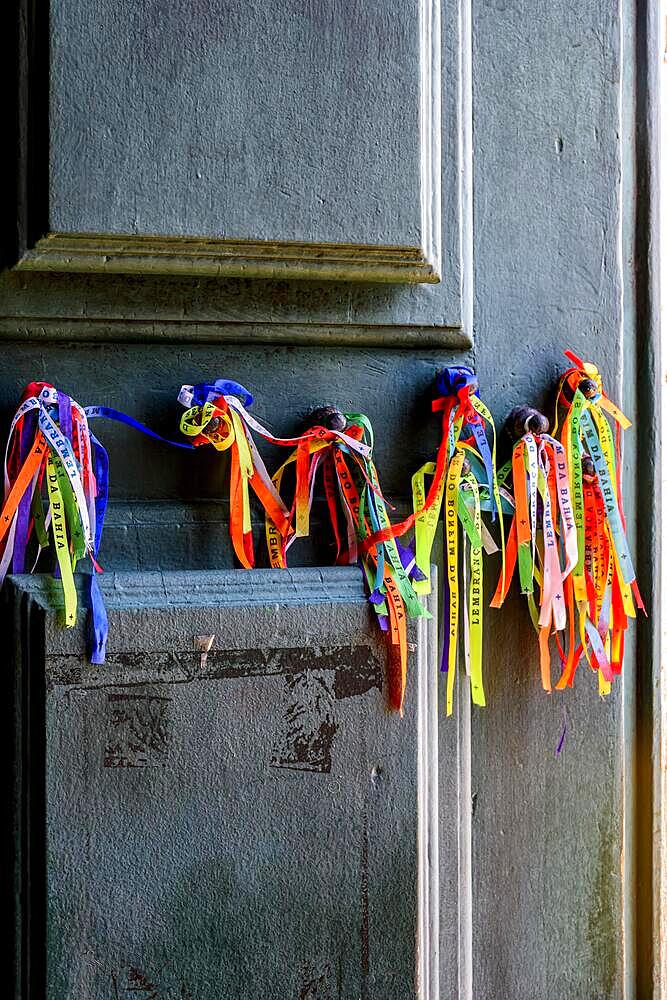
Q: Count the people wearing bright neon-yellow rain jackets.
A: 0